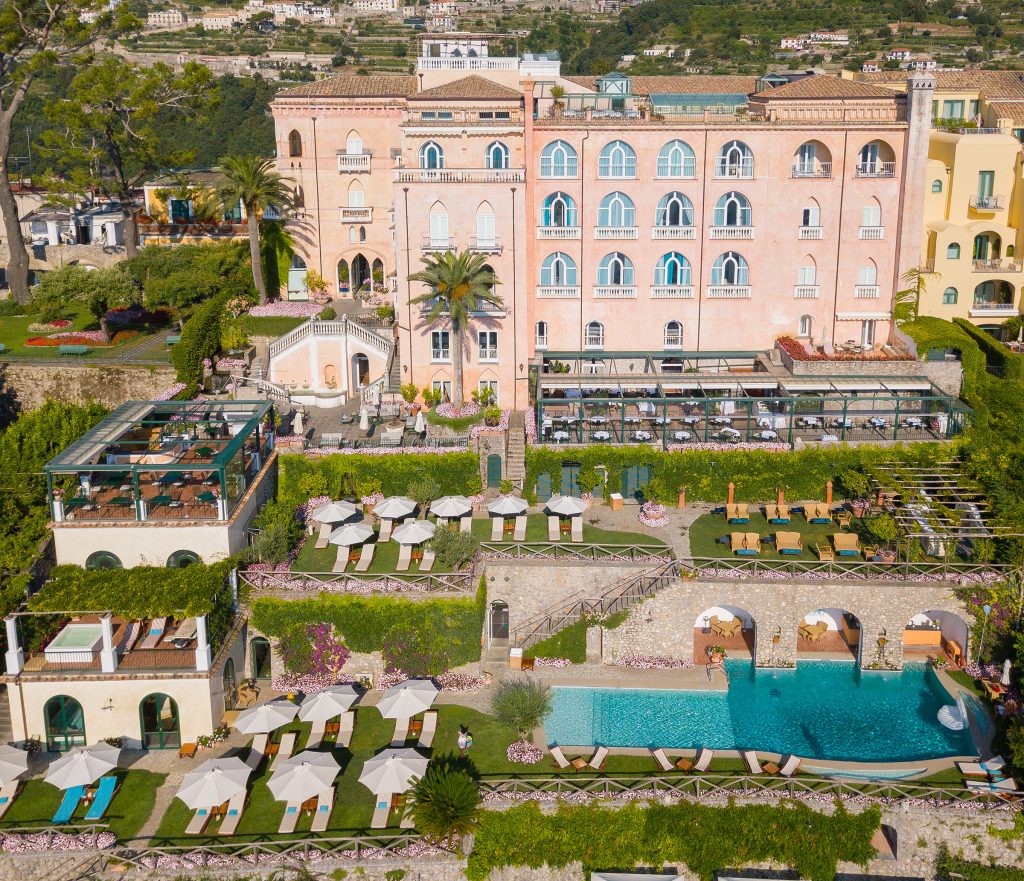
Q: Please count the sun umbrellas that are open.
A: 15